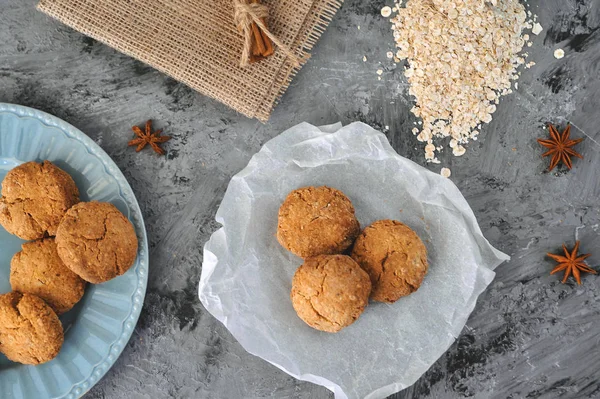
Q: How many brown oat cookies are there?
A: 7